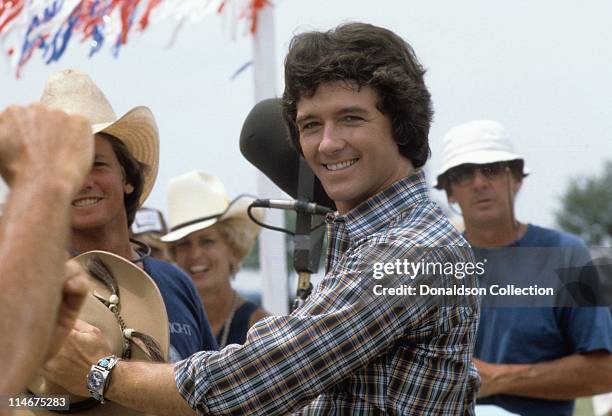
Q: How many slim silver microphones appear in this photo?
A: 1